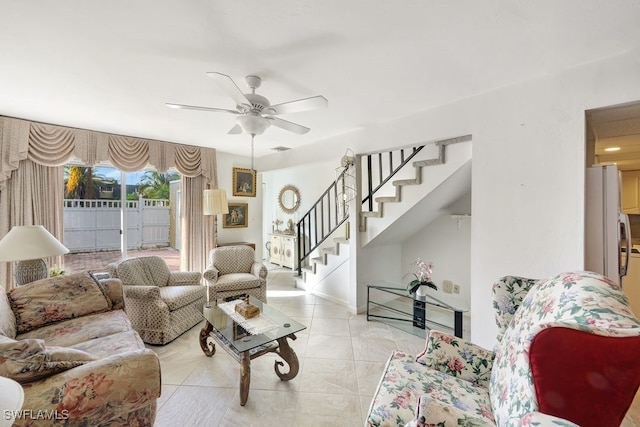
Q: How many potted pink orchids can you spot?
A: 1